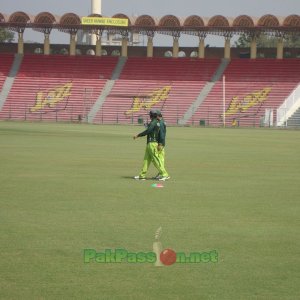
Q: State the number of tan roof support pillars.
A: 11